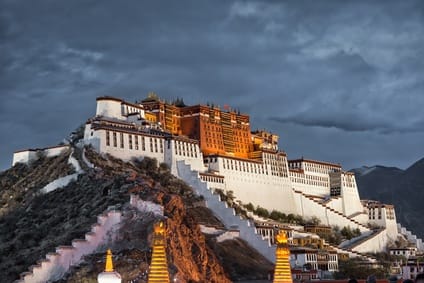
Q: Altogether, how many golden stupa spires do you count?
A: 3